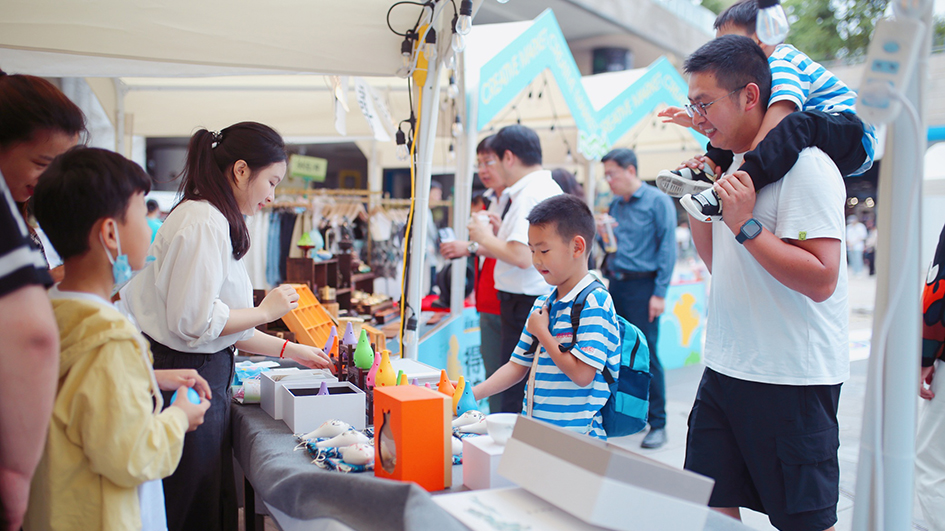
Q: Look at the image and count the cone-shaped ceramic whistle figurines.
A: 14